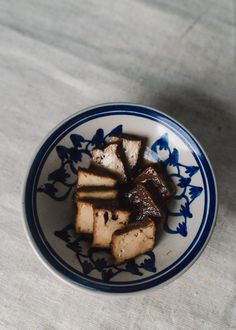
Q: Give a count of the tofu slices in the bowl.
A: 9